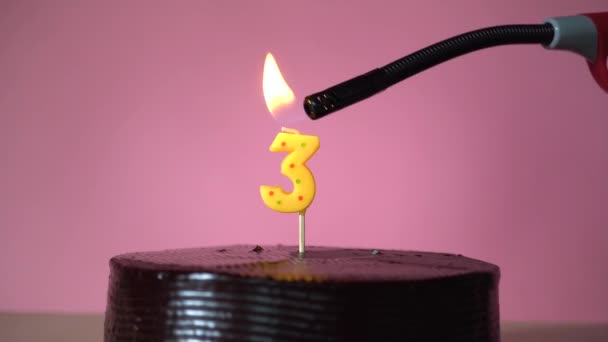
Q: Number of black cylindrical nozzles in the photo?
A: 1